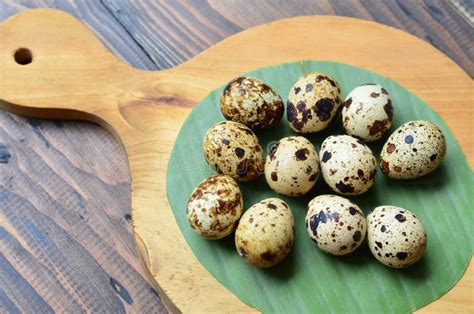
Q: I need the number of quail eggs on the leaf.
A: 11